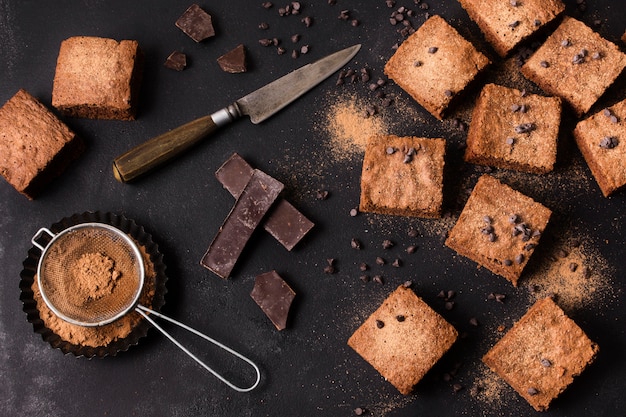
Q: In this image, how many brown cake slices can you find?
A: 11